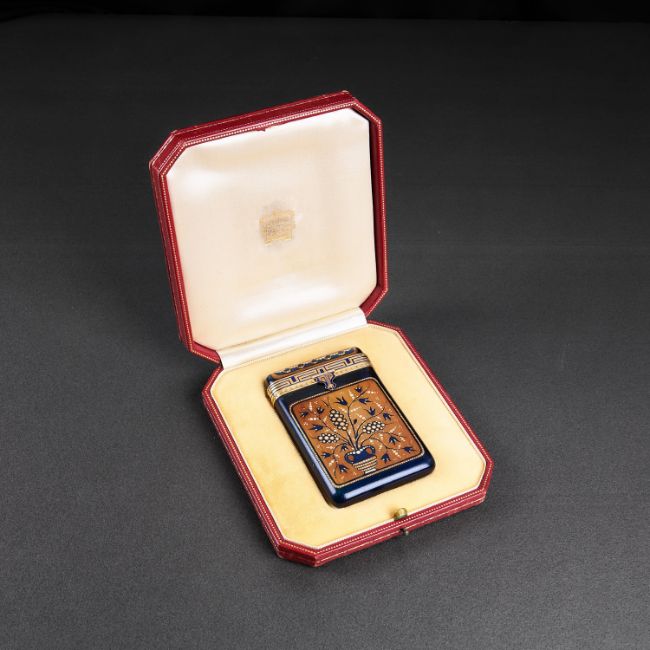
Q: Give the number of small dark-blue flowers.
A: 14